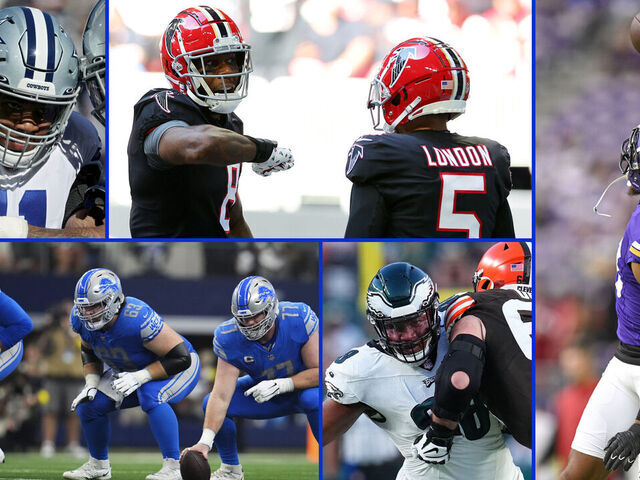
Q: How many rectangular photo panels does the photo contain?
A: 5